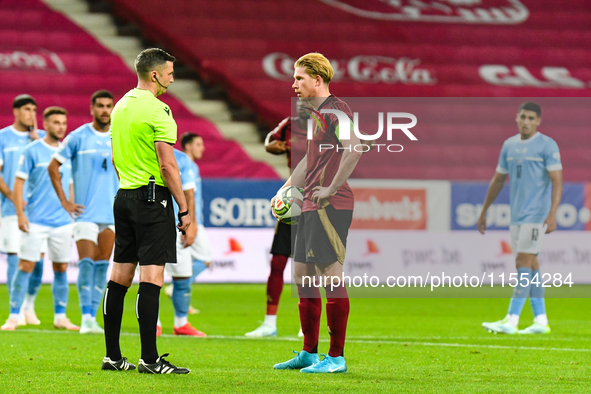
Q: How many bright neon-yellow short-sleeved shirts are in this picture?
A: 1